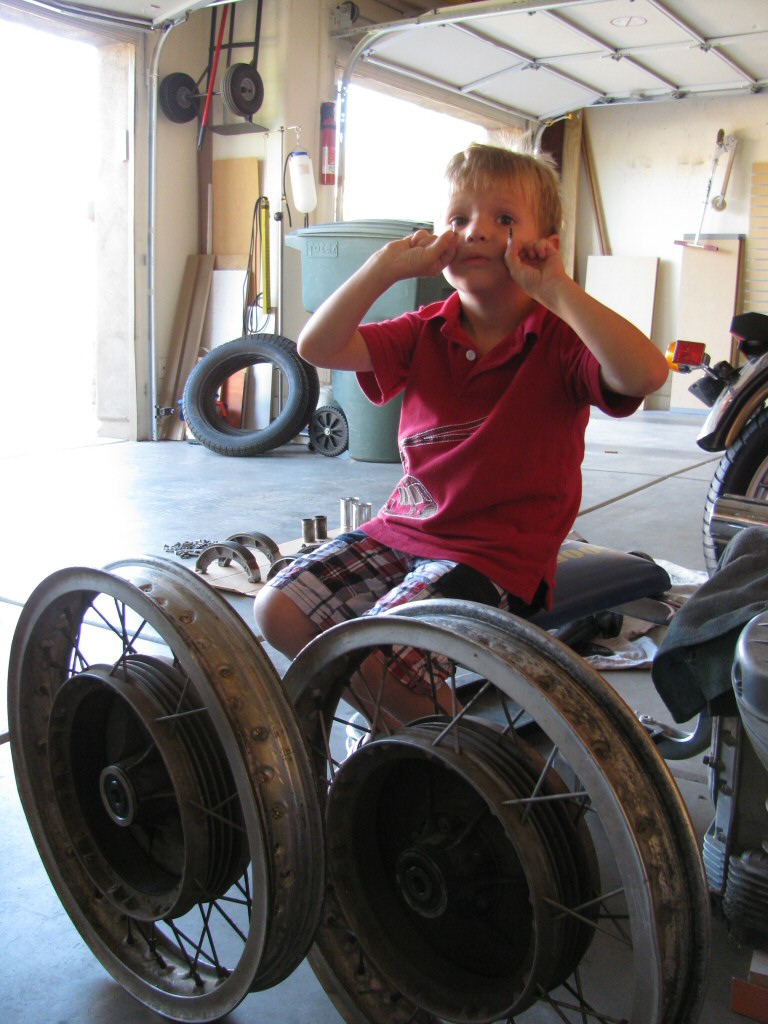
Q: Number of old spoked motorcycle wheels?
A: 2